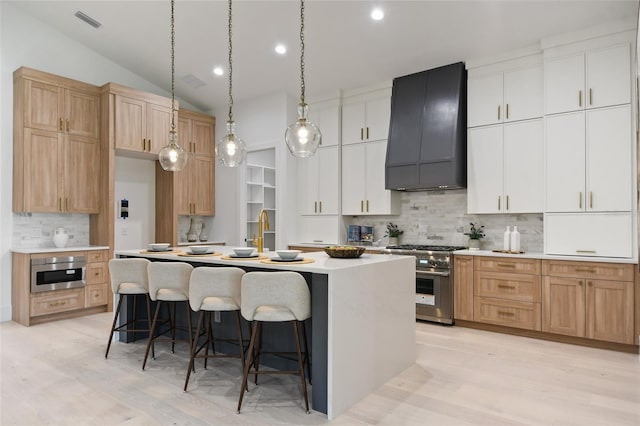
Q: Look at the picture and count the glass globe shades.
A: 3